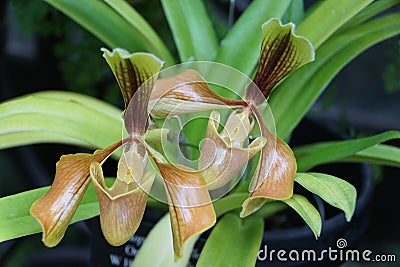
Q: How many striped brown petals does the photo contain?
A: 2